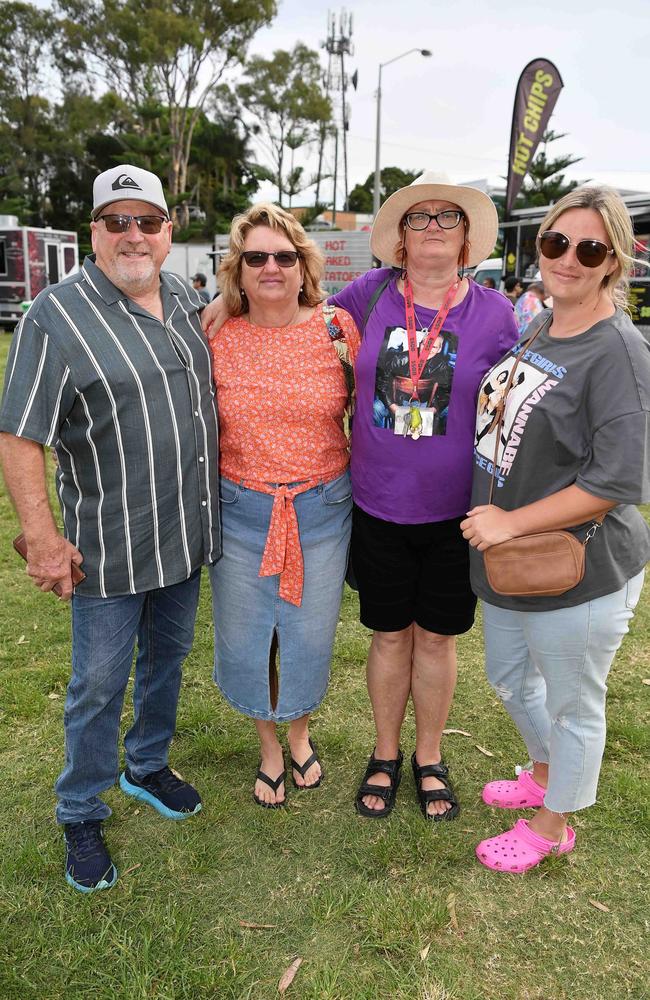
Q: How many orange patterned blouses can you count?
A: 1